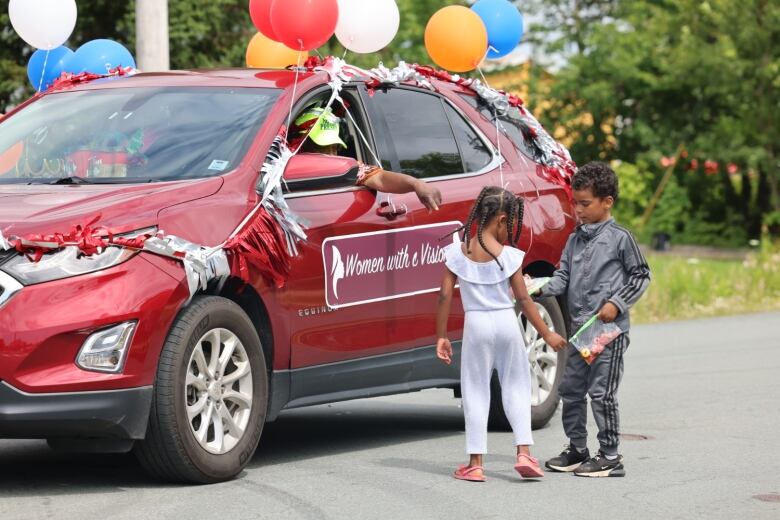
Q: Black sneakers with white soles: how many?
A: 2